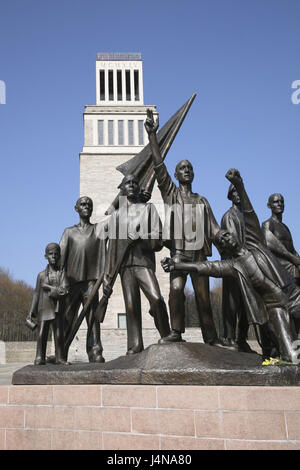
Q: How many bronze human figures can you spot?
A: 7